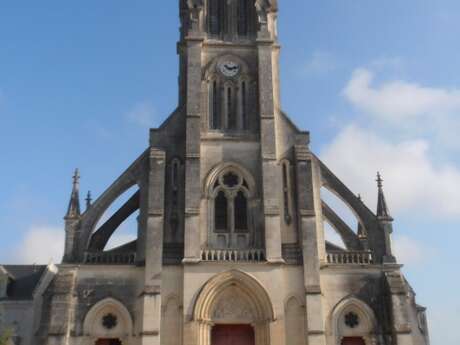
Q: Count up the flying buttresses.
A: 4